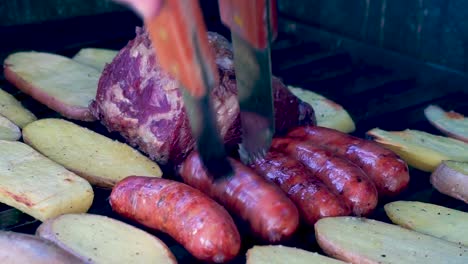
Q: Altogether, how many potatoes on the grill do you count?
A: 15